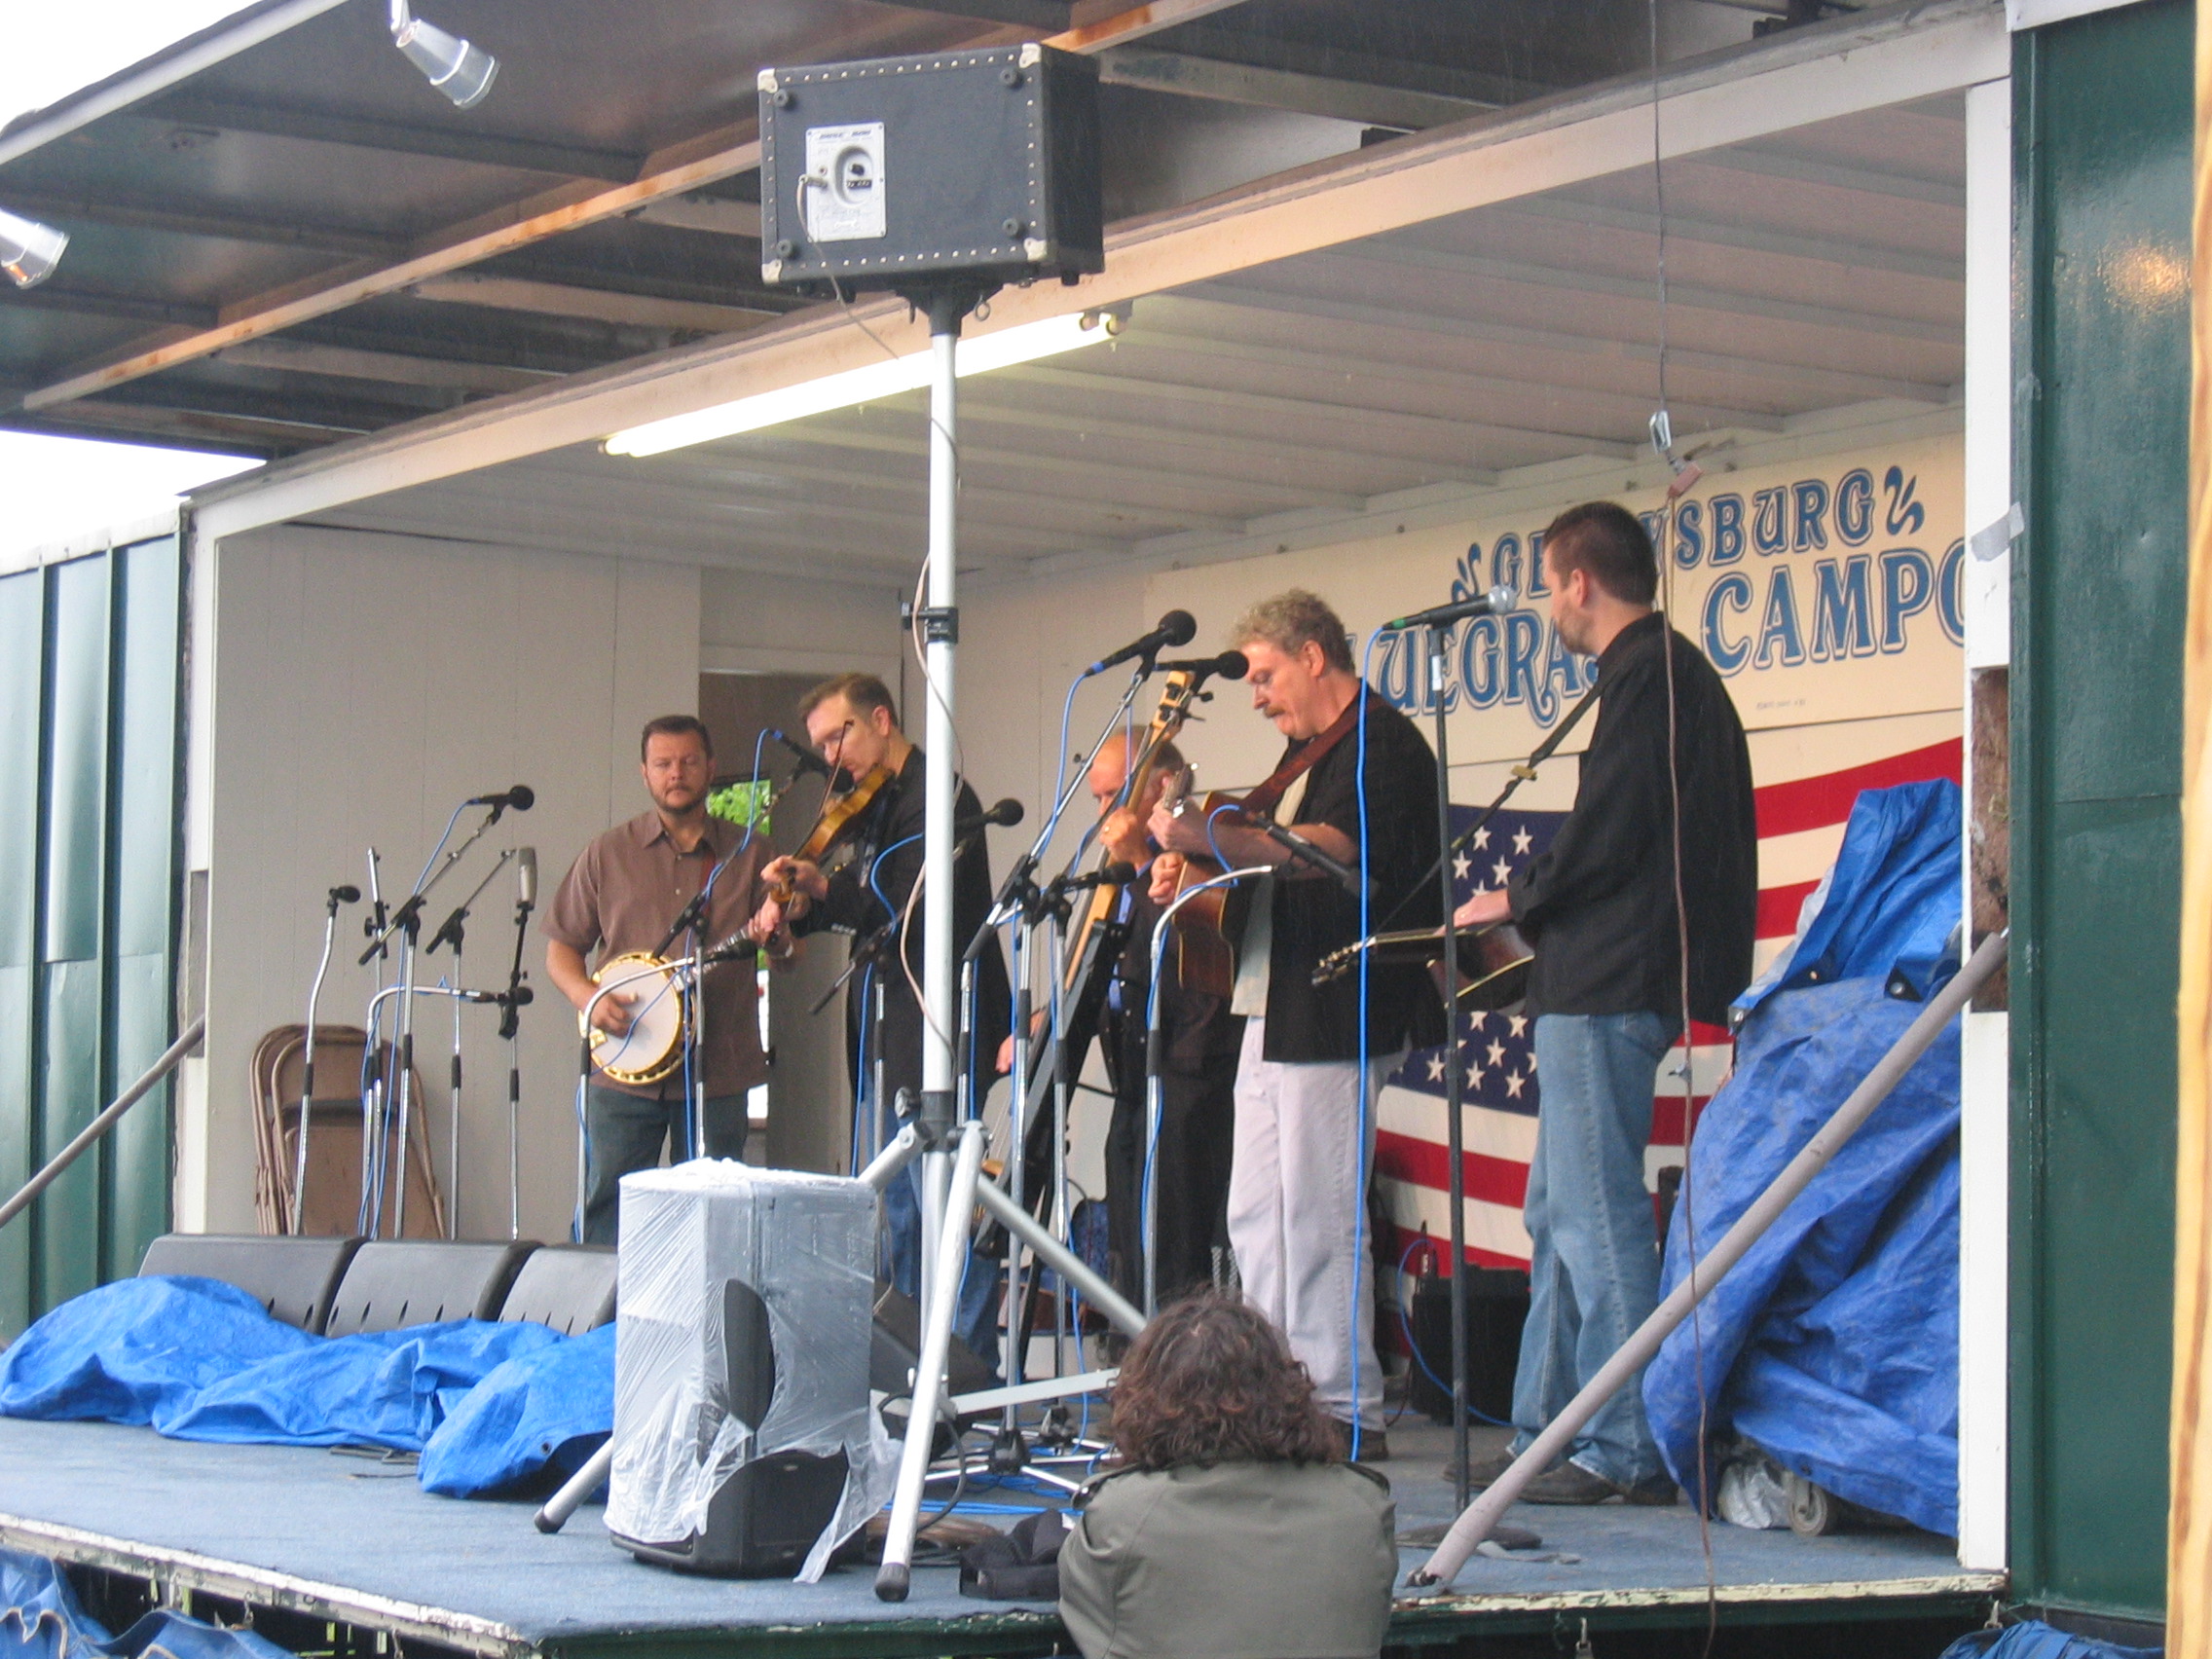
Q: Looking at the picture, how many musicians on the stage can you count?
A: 5